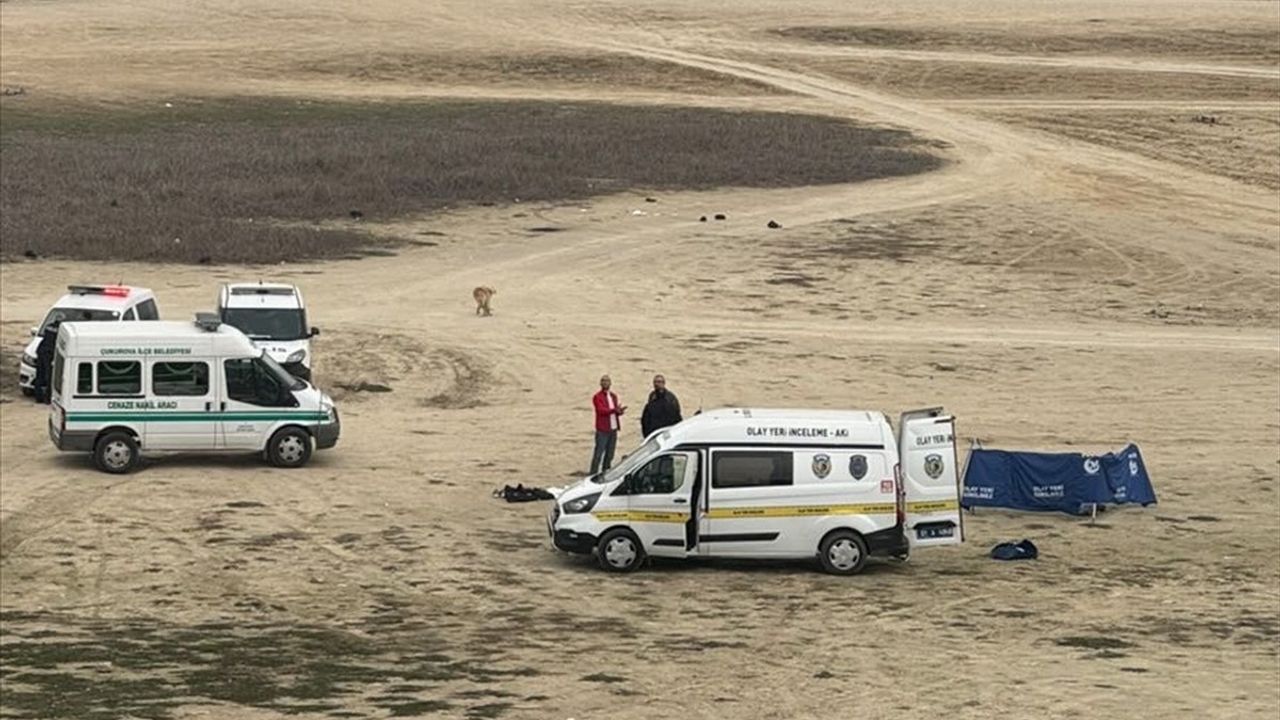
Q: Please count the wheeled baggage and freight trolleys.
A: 0